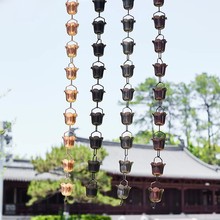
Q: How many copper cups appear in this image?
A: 9